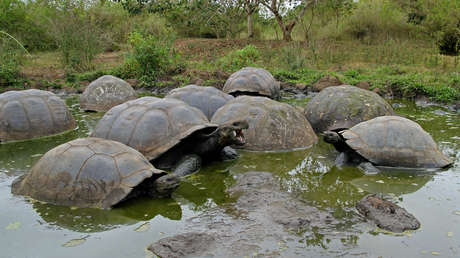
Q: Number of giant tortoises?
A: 9